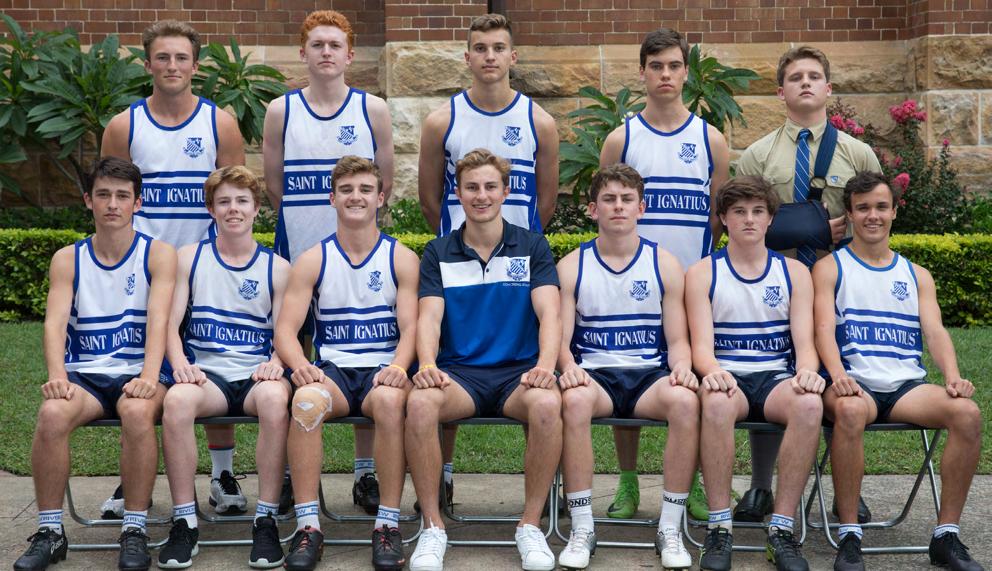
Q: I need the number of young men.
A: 12